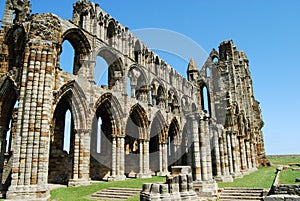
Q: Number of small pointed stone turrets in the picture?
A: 1